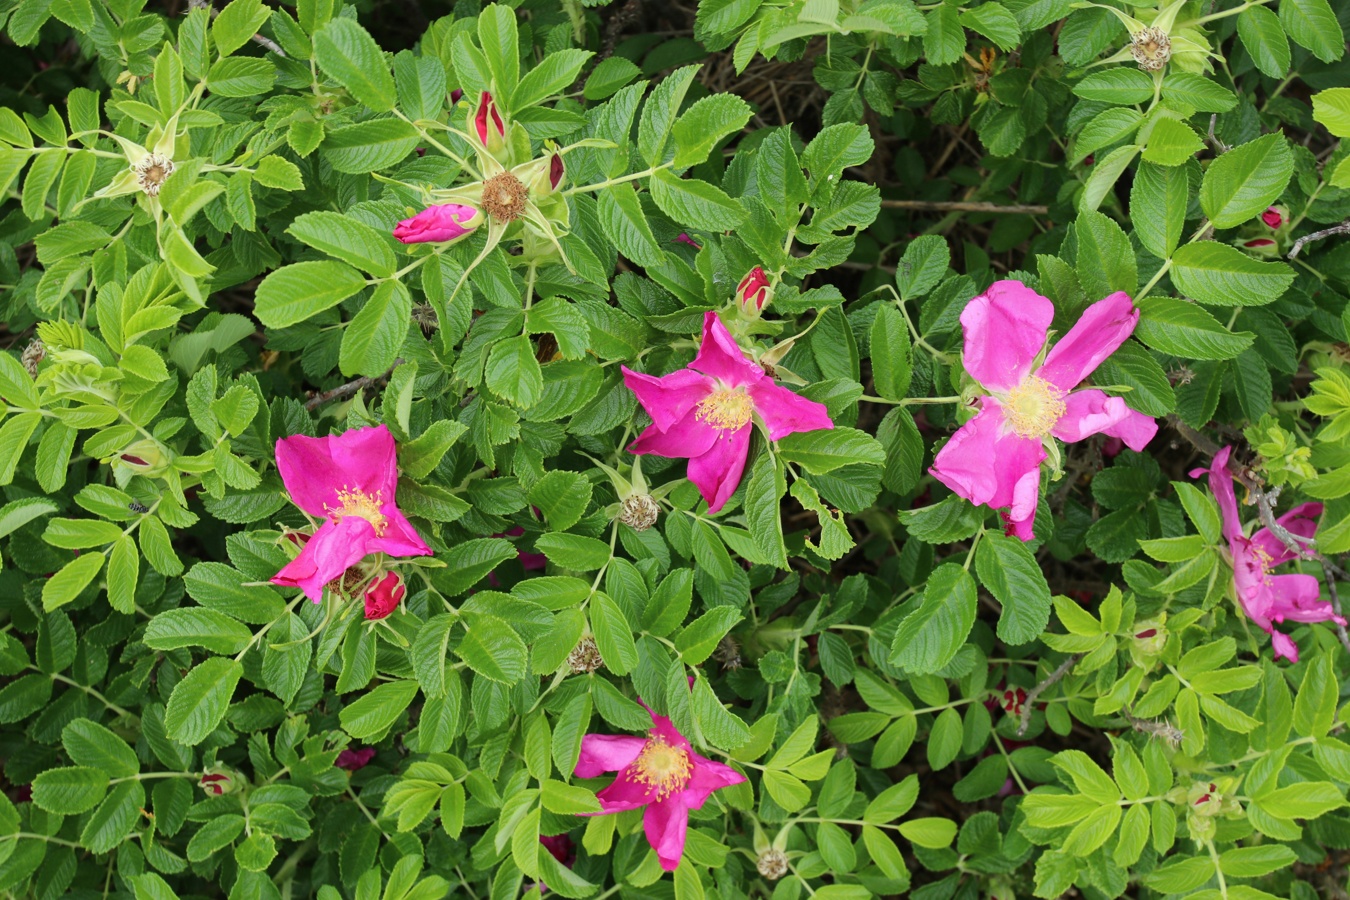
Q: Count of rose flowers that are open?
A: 5